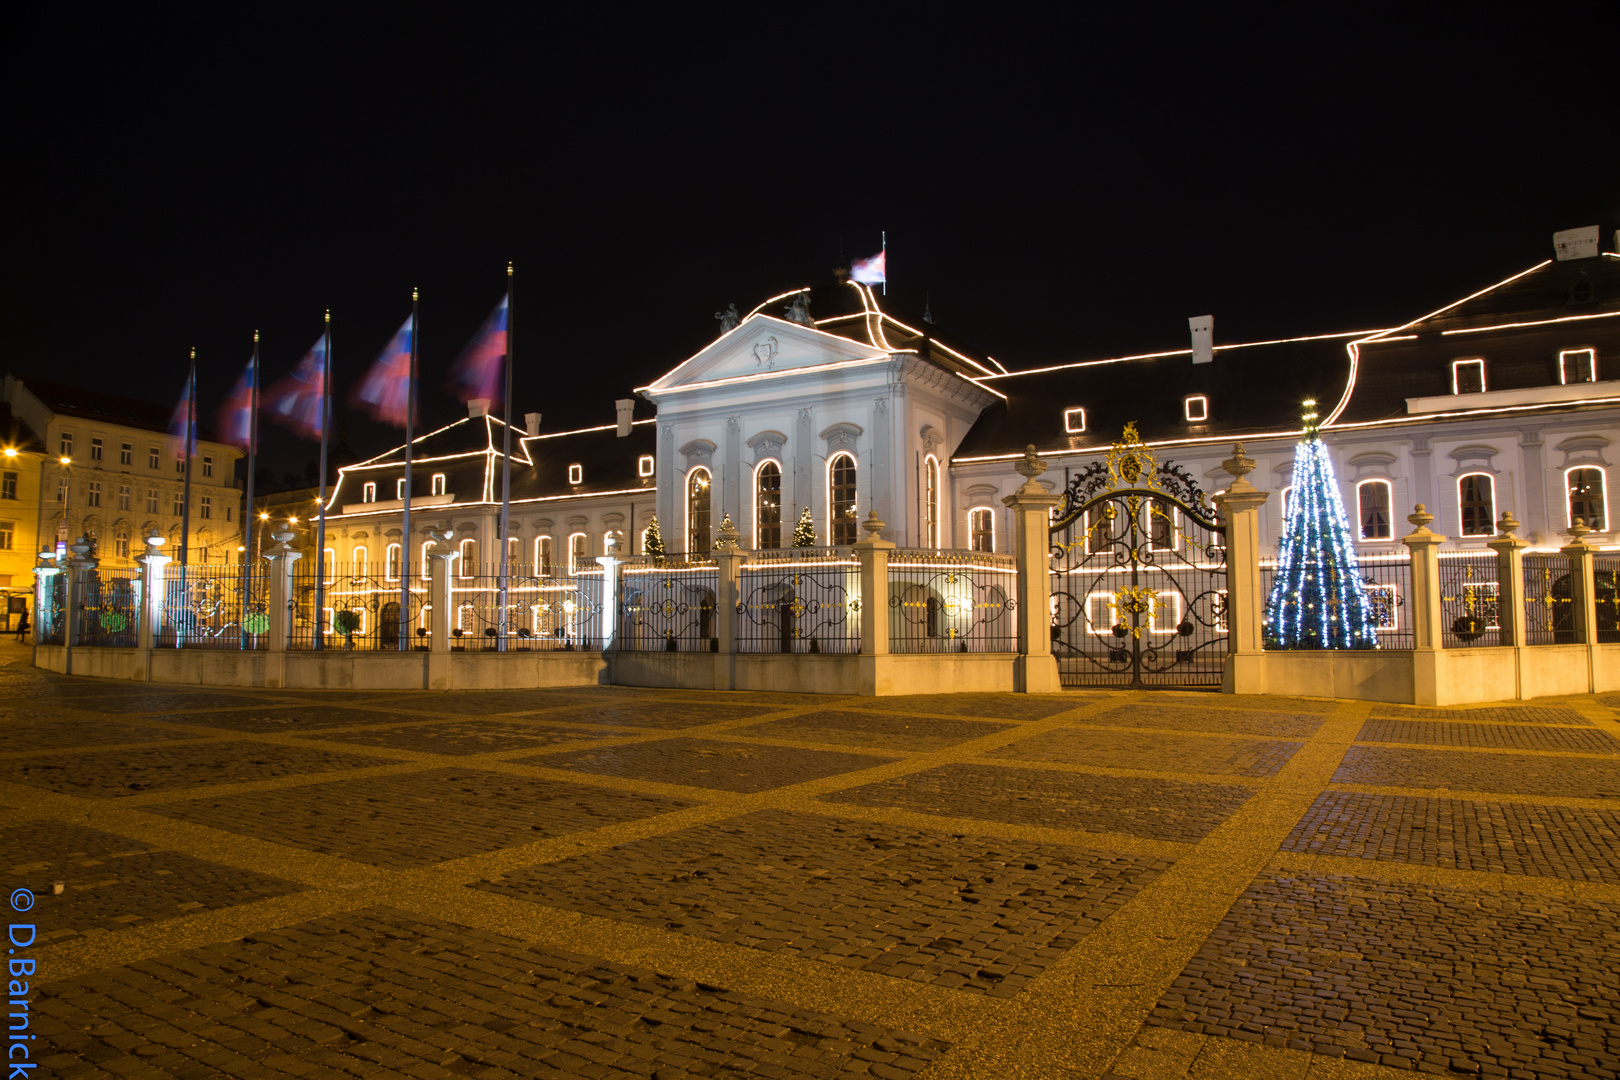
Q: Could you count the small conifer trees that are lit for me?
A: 3